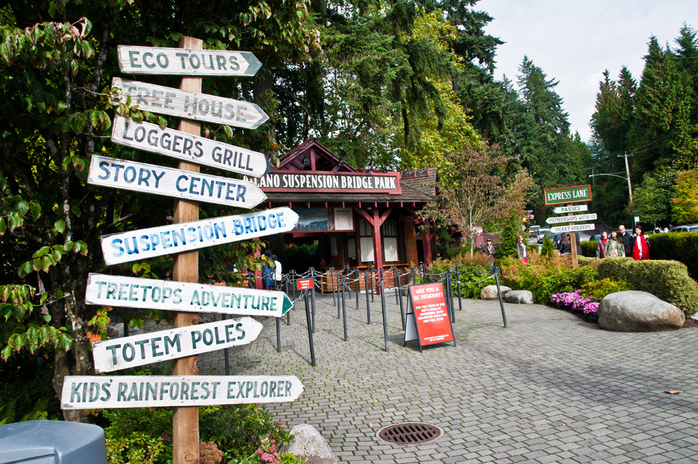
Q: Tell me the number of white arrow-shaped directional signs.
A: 11